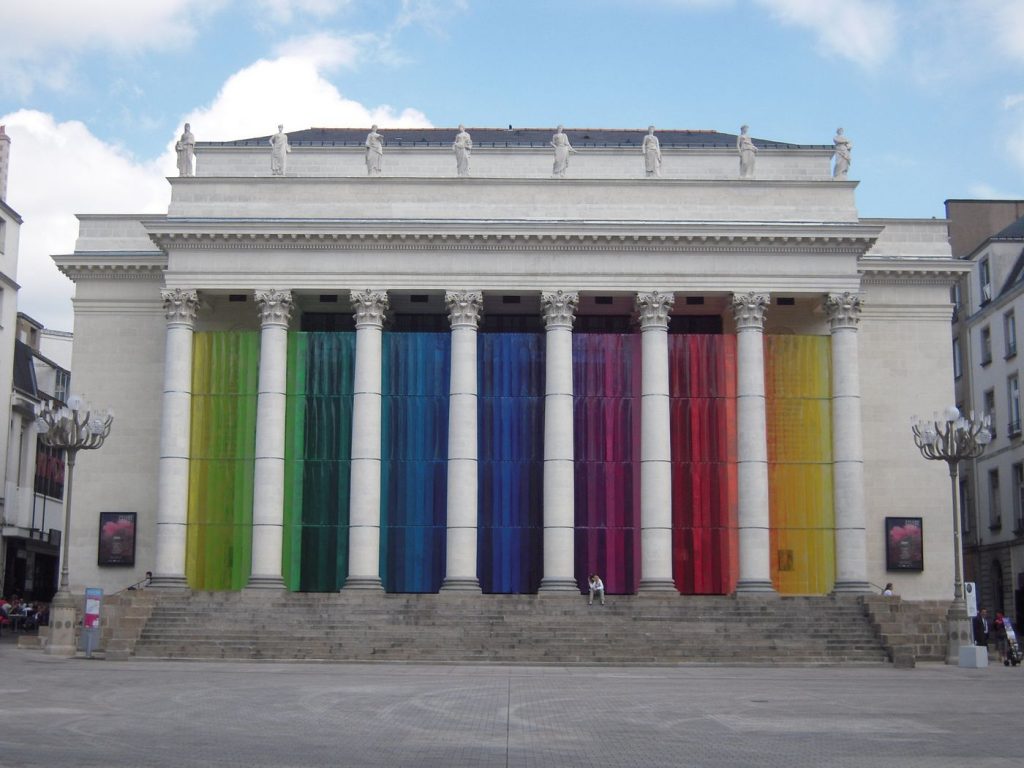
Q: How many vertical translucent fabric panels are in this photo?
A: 7